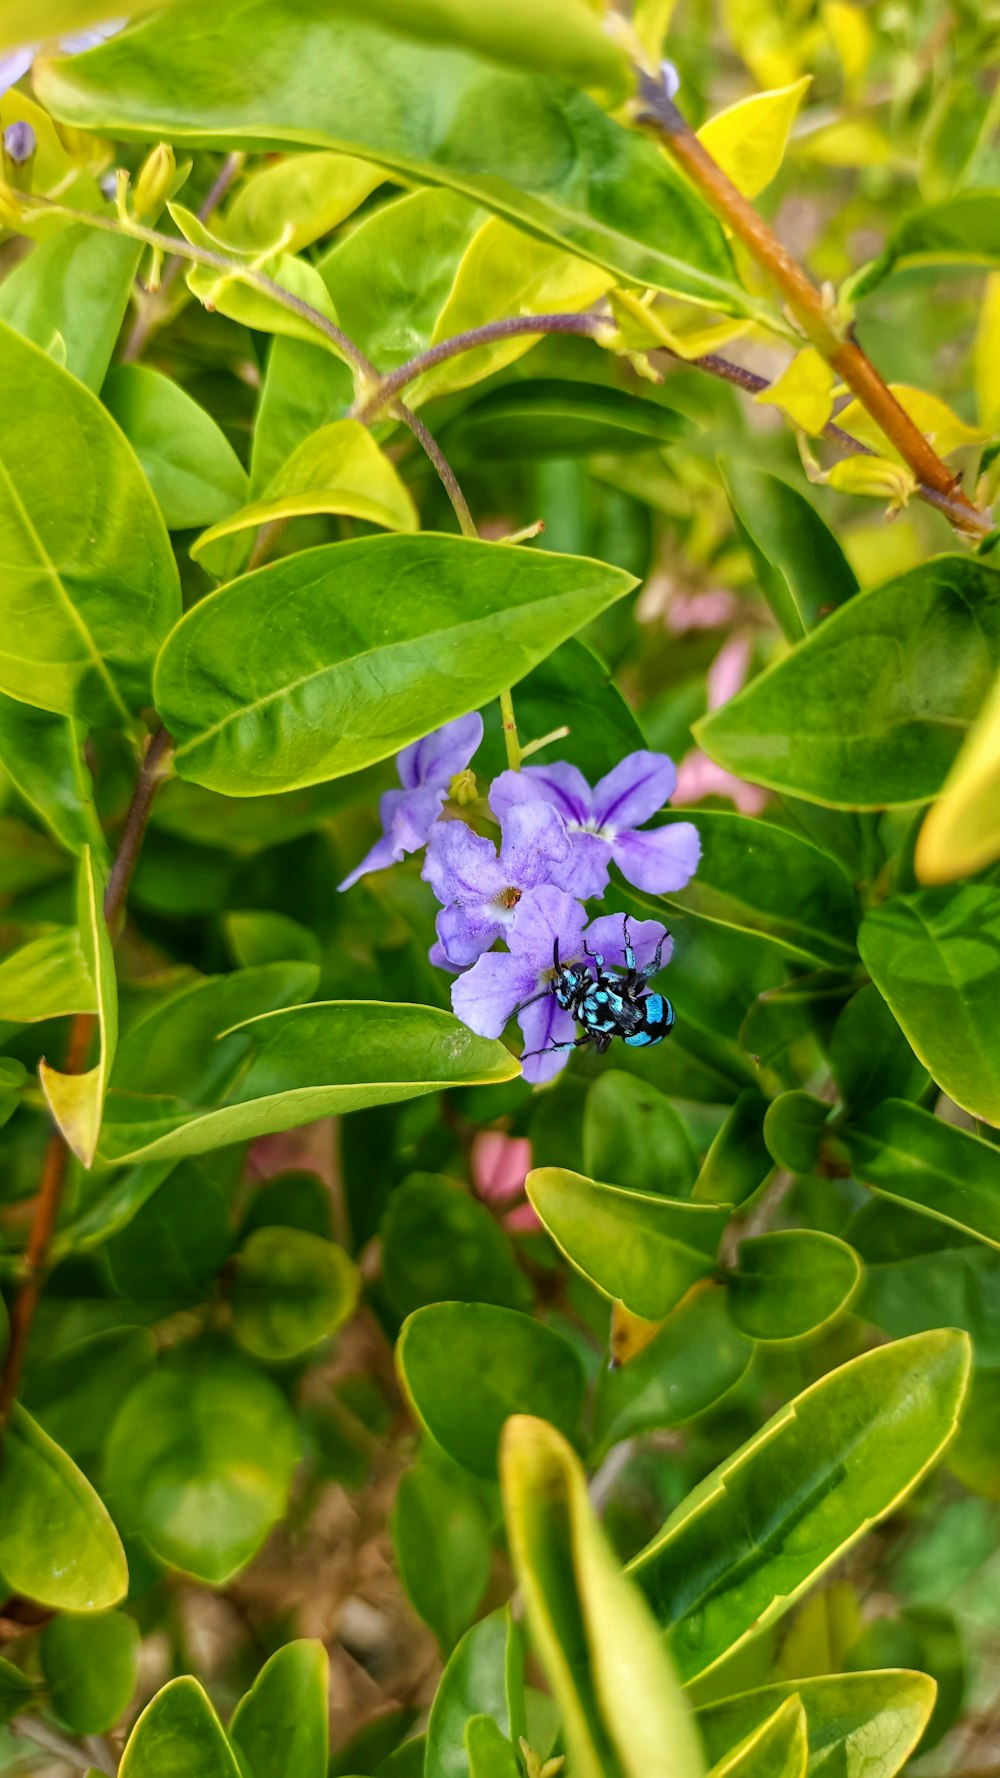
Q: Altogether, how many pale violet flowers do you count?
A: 4